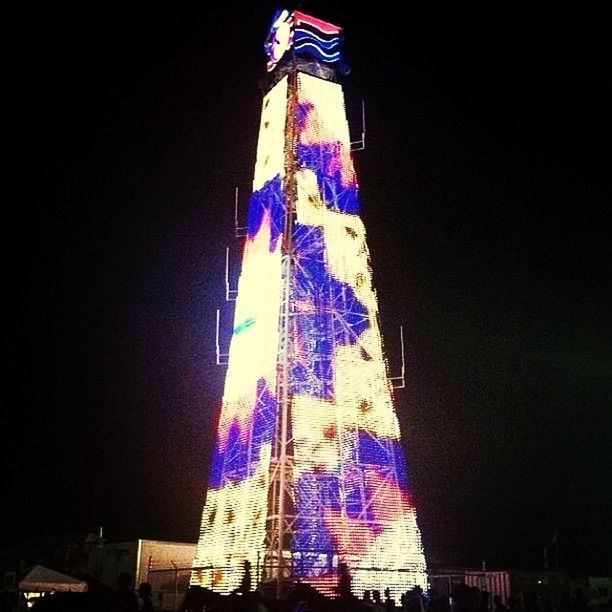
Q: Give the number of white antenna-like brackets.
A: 5